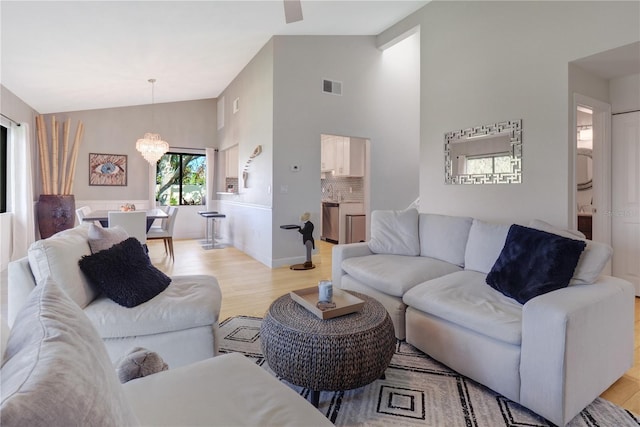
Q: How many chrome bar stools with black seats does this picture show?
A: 2